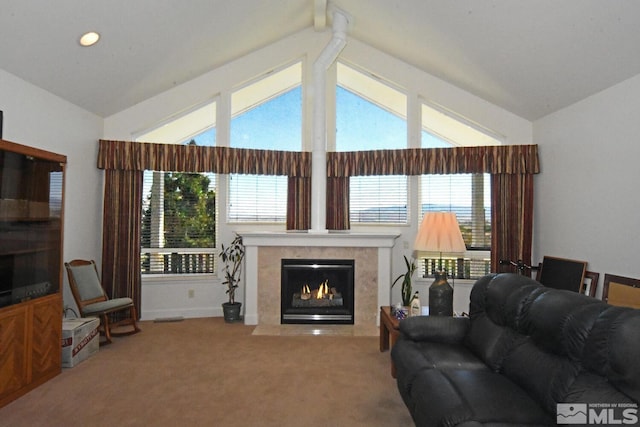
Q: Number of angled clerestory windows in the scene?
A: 4